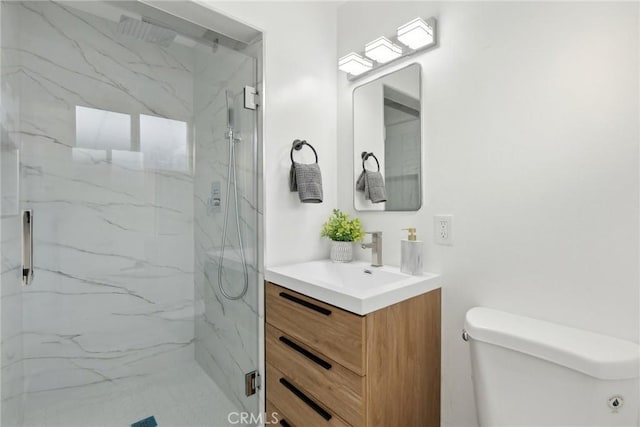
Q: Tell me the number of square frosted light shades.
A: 3